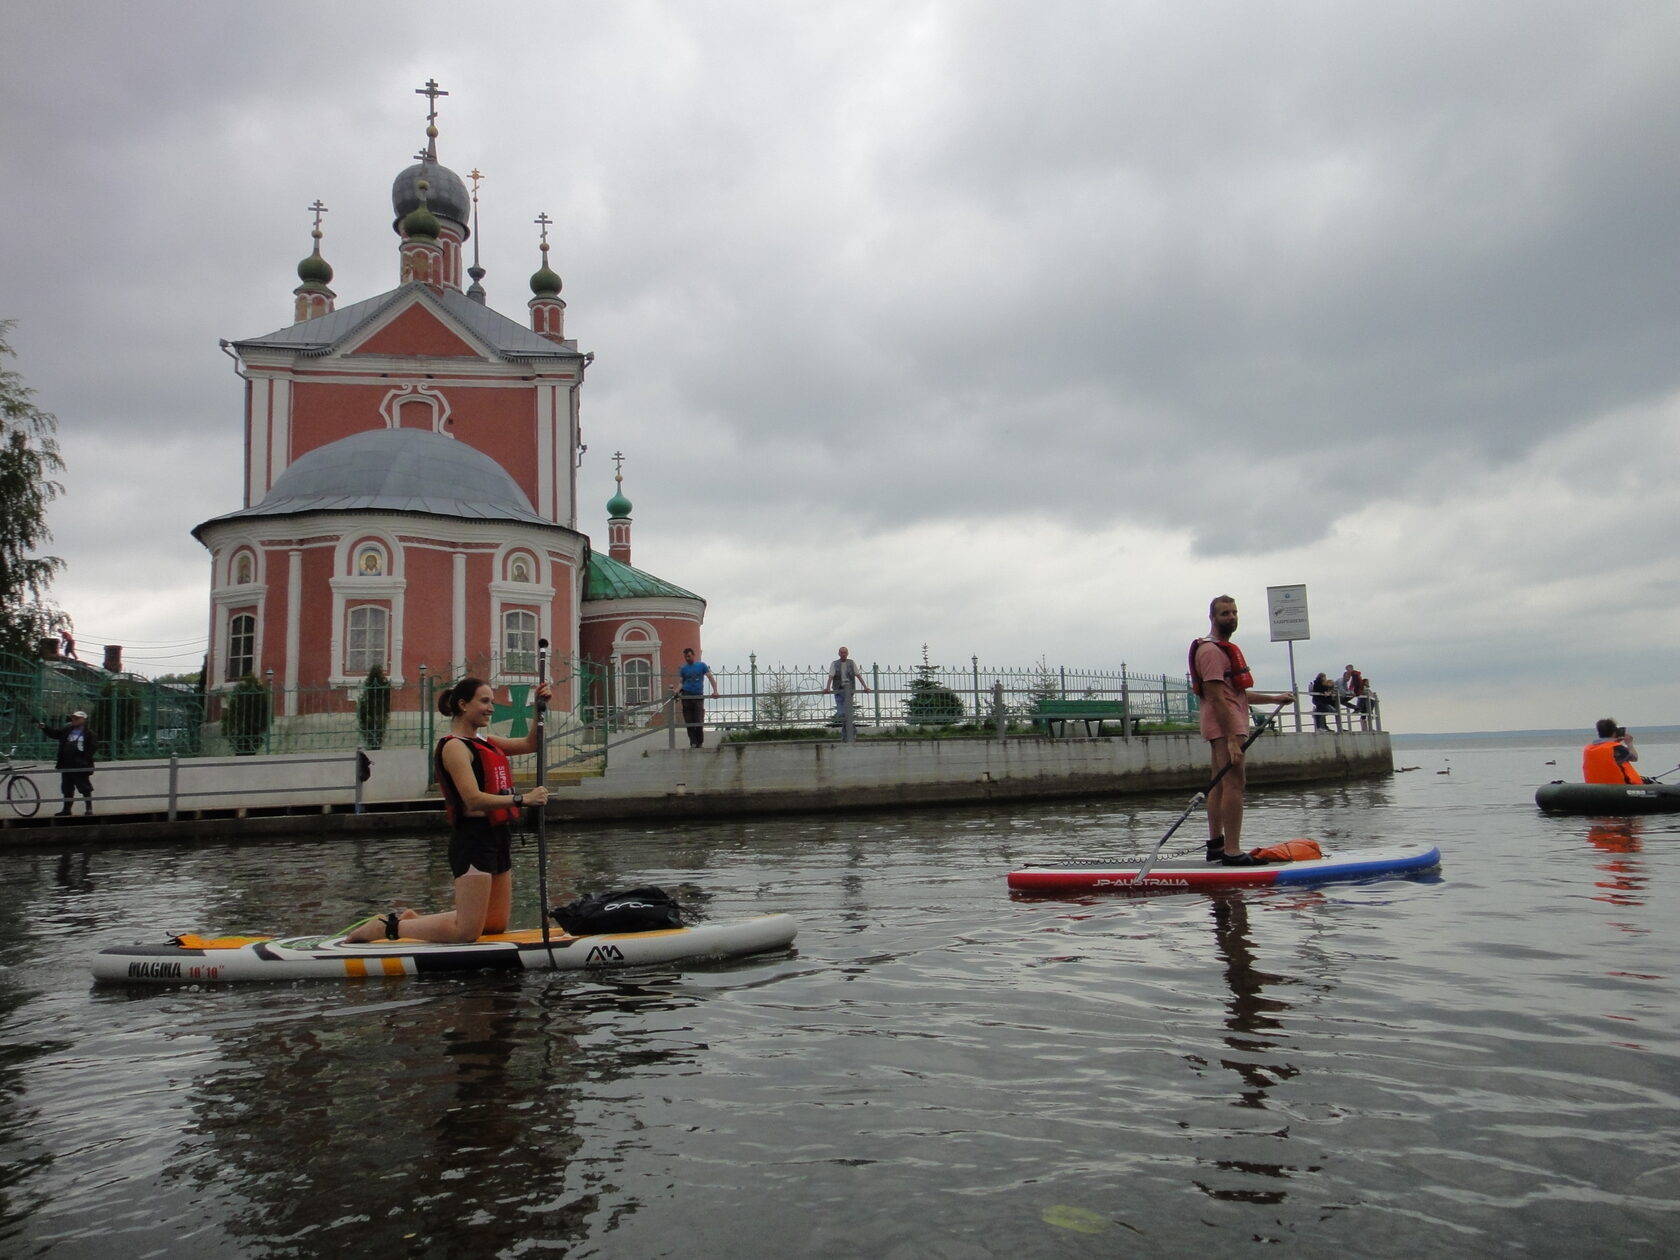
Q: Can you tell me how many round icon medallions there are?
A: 3